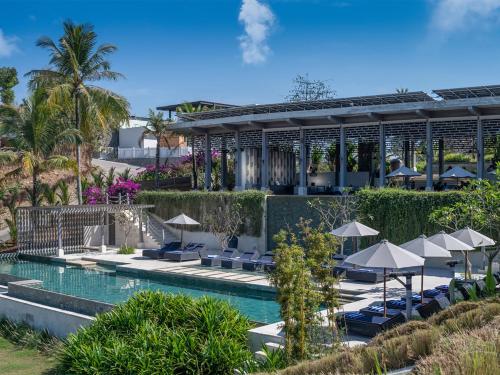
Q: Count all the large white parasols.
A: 6